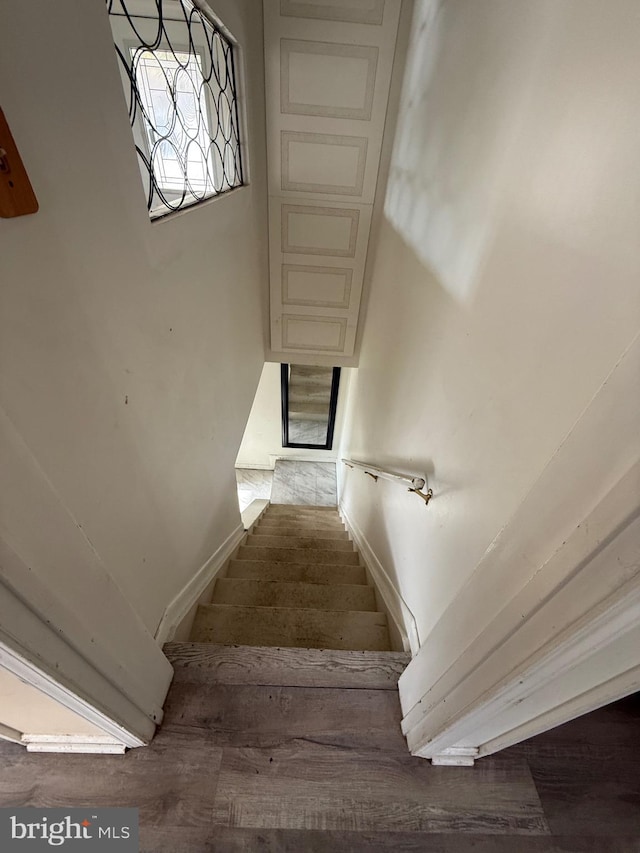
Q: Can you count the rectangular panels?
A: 6